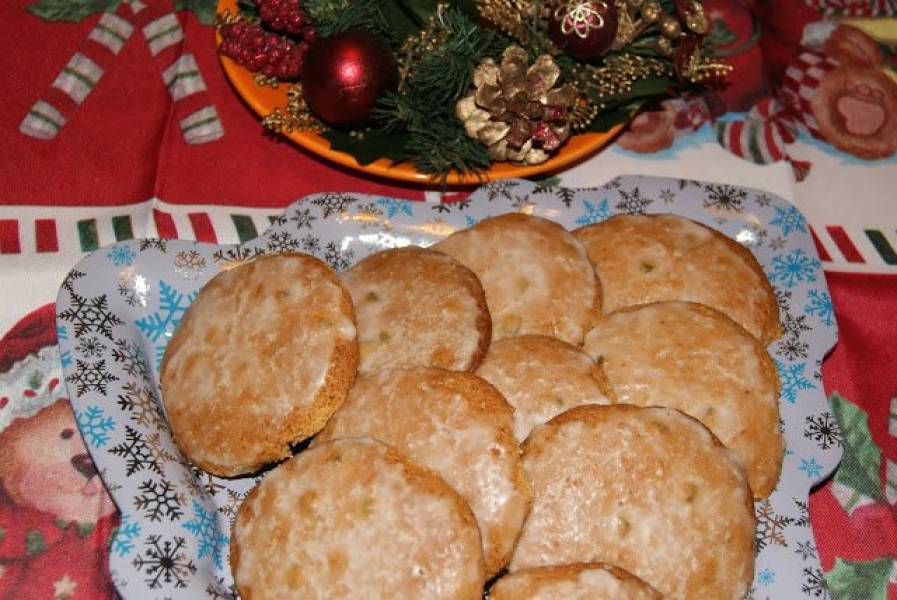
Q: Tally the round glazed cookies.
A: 10